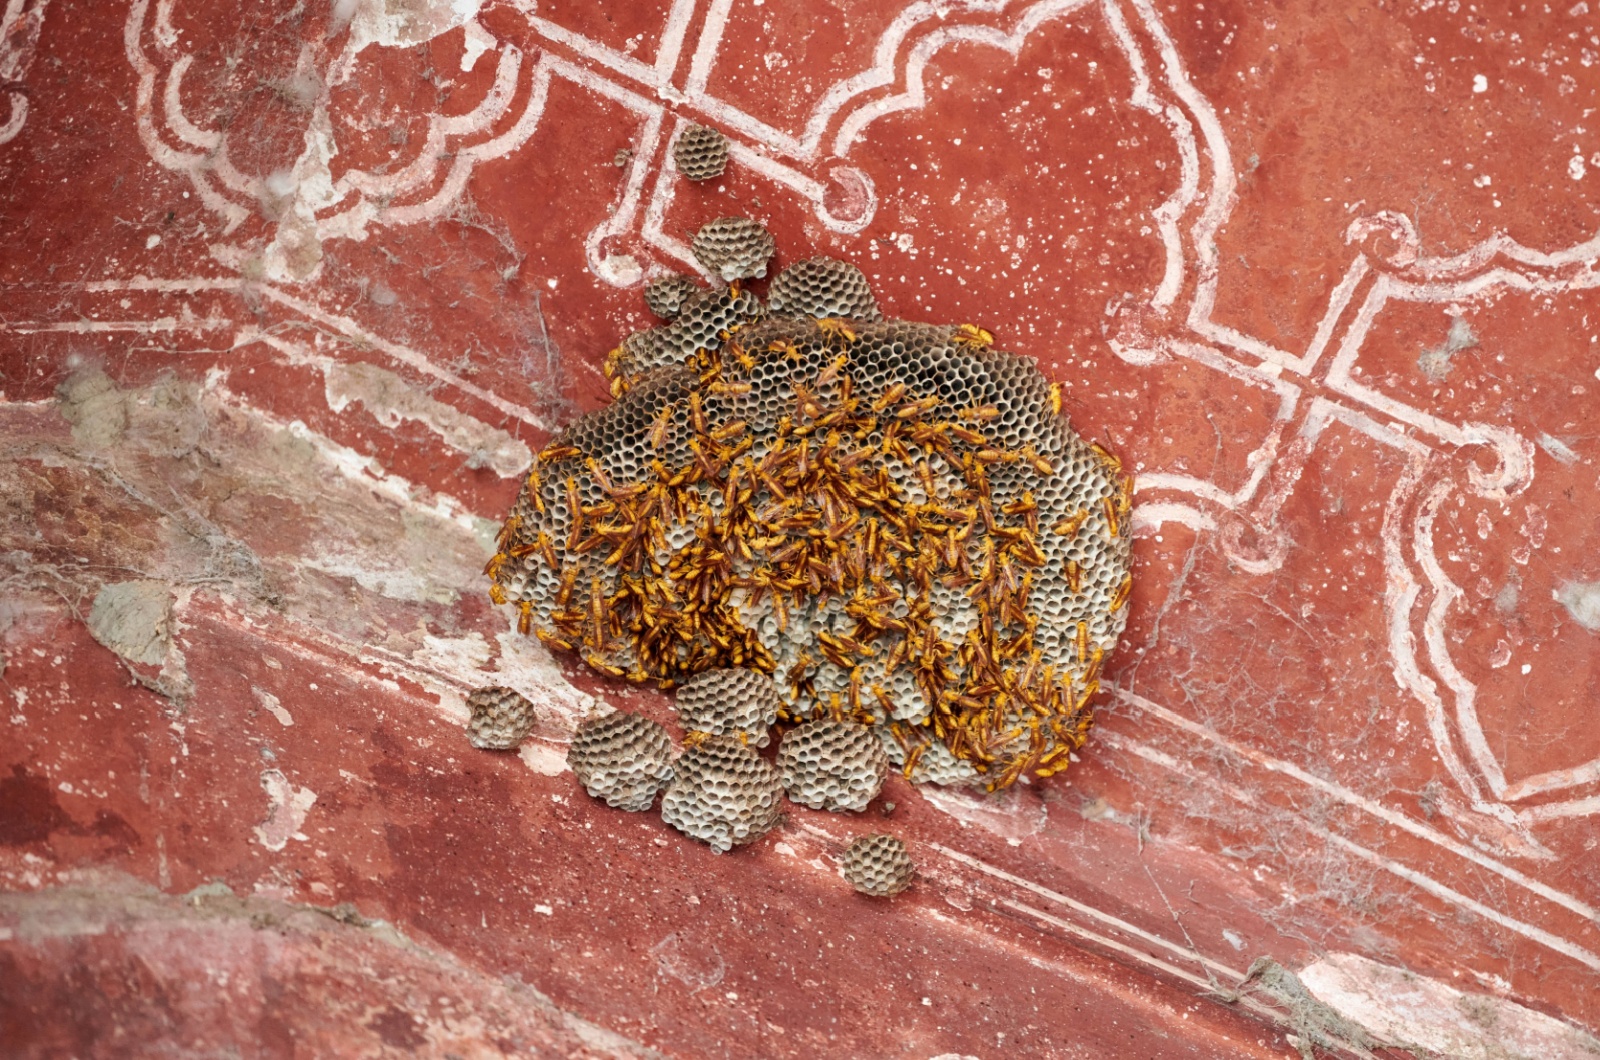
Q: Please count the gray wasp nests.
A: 12